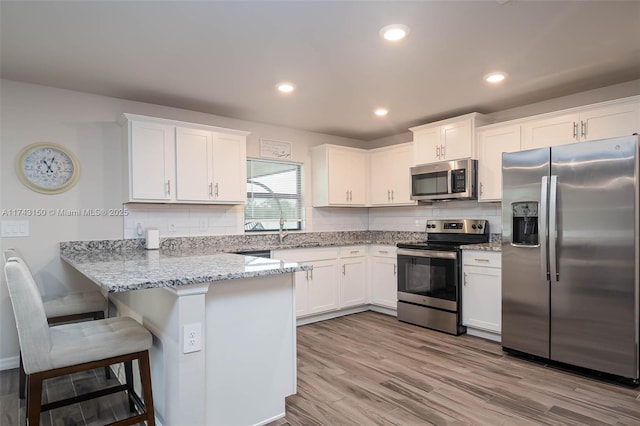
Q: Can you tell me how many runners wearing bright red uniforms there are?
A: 0